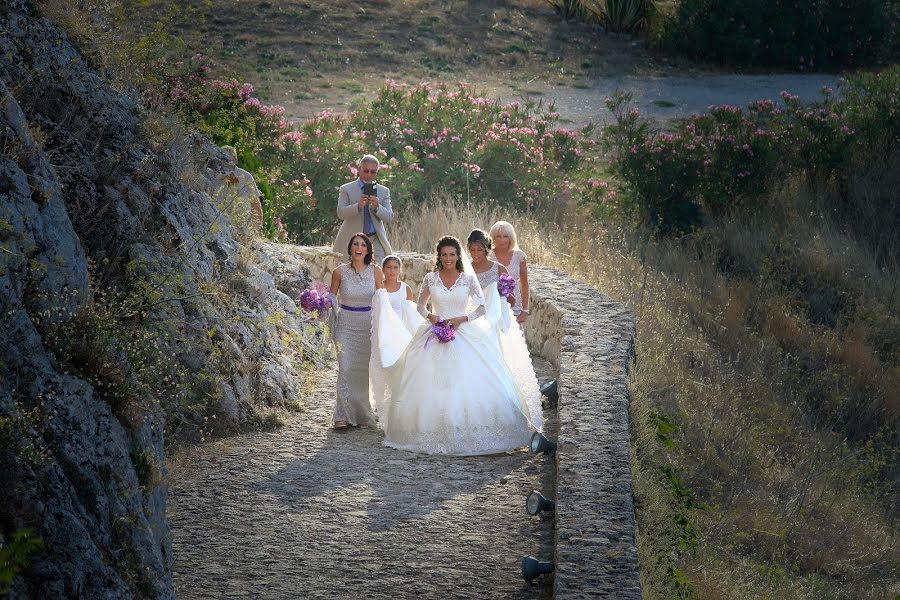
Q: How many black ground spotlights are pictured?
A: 4